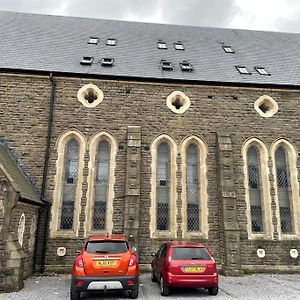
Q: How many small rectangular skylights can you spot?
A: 11